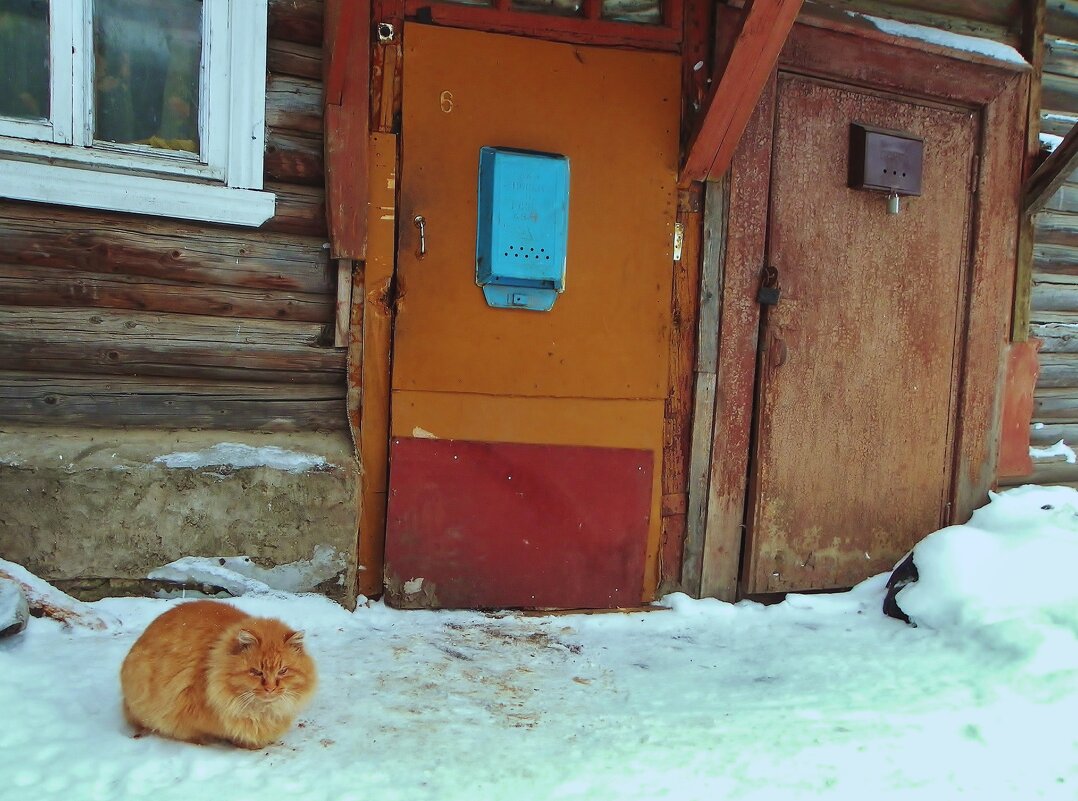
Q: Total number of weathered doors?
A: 2